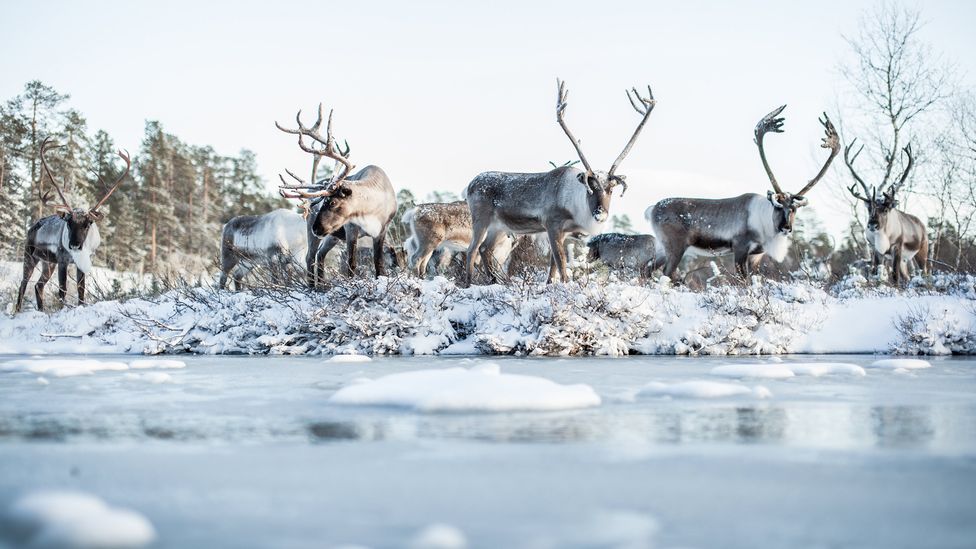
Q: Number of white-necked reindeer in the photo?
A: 5